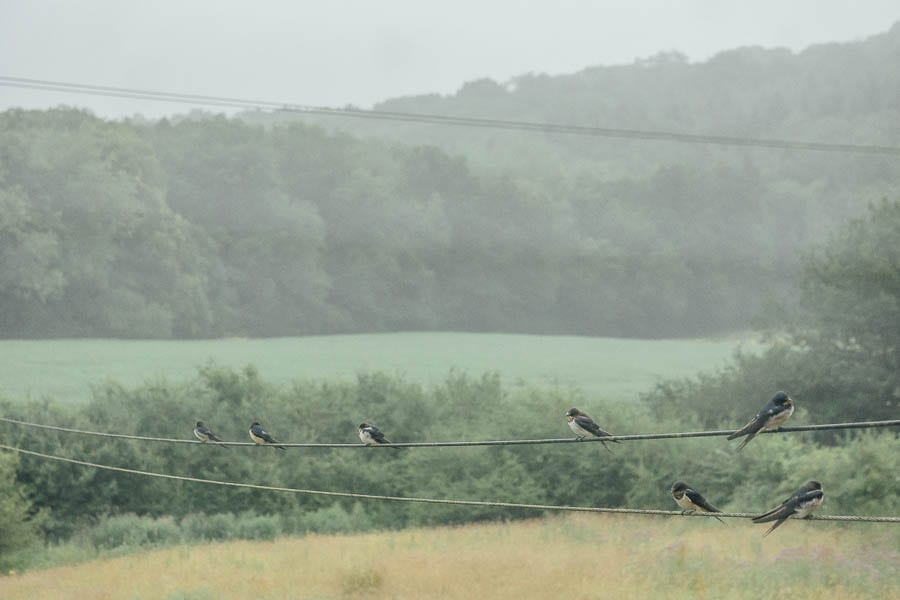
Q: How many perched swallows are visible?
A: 7